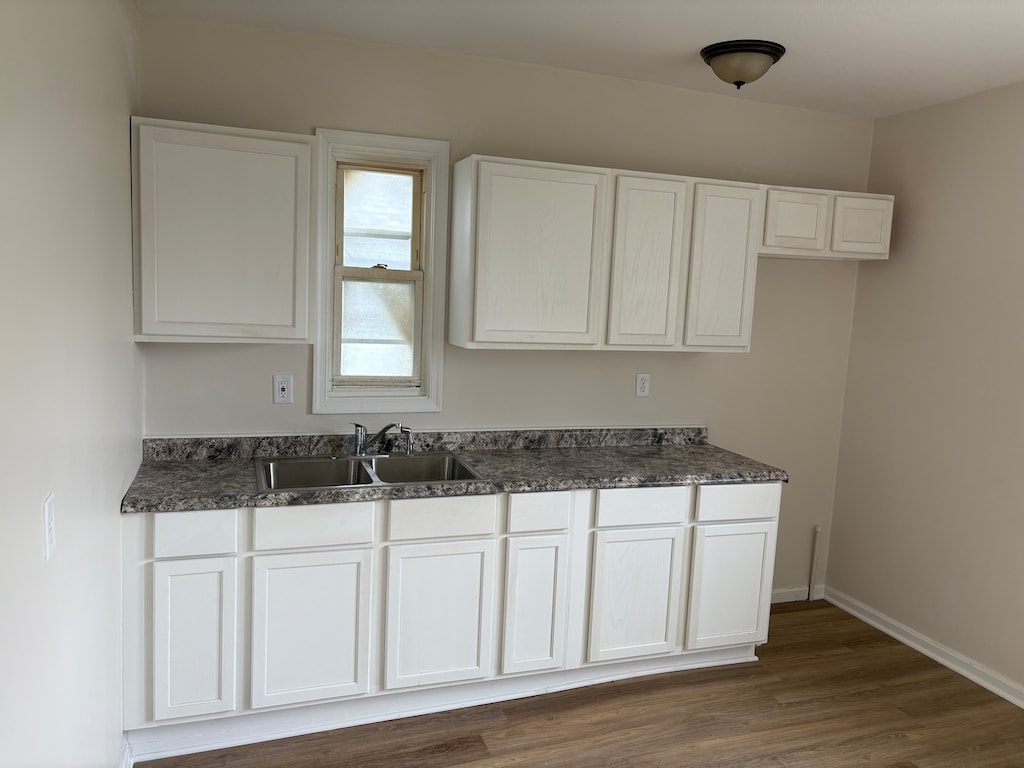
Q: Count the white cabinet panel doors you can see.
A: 12